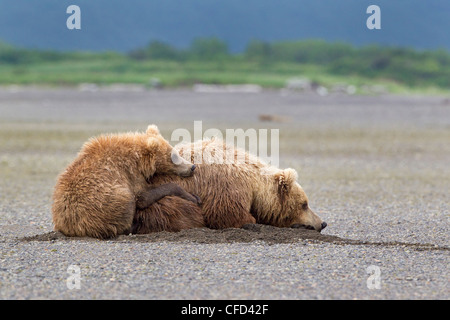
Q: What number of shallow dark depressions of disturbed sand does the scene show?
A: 1